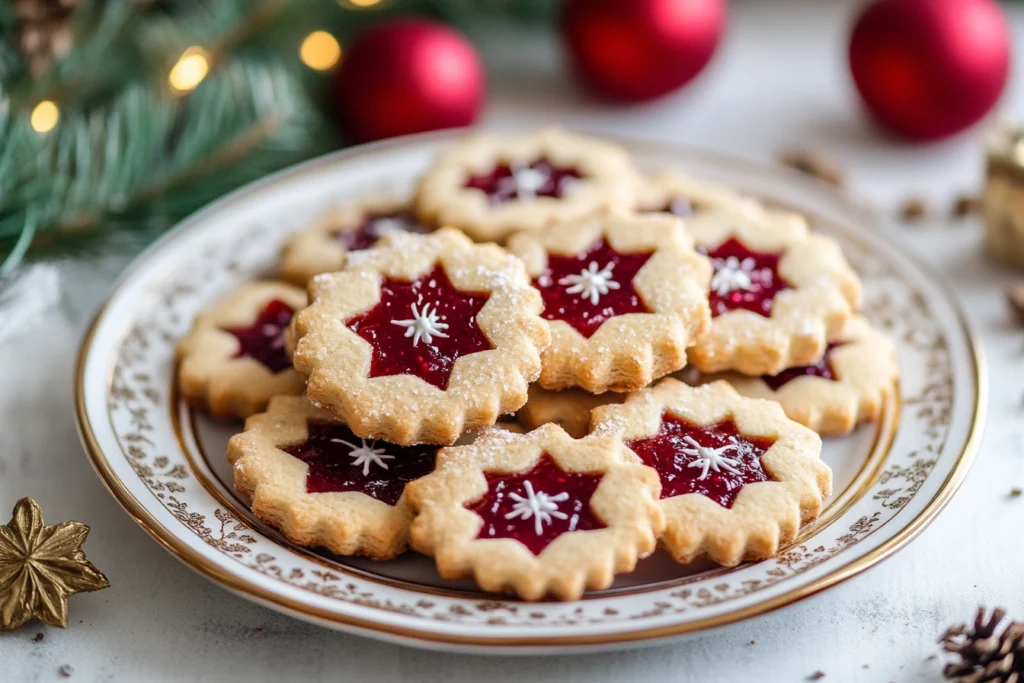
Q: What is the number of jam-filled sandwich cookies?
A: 11